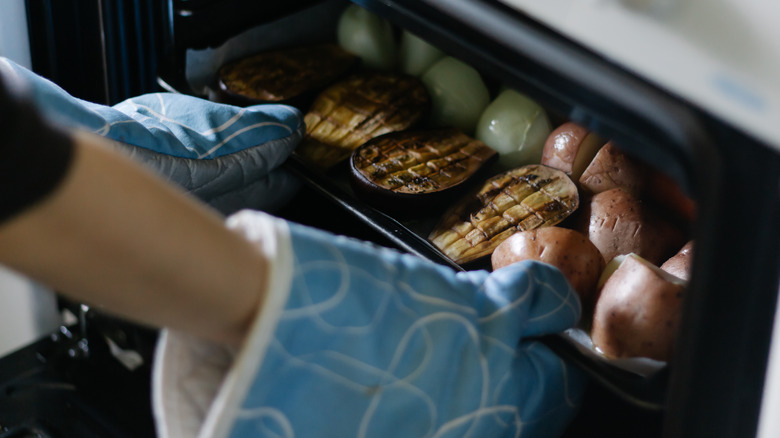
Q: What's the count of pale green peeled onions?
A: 4